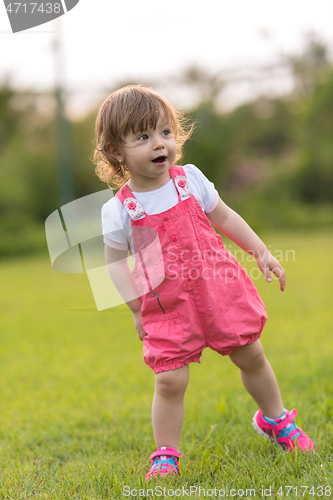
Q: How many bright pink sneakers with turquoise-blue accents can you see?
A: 2